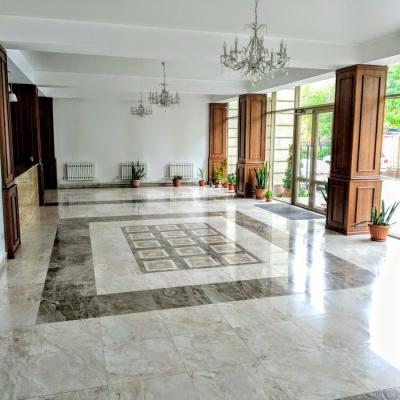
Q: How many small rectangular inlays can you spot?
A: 15